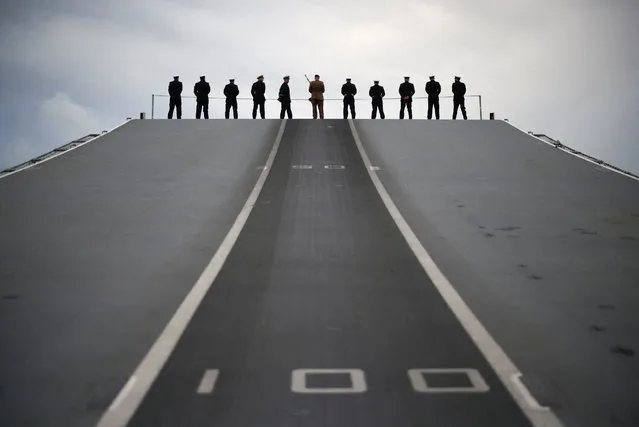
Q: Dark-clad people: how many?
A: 10